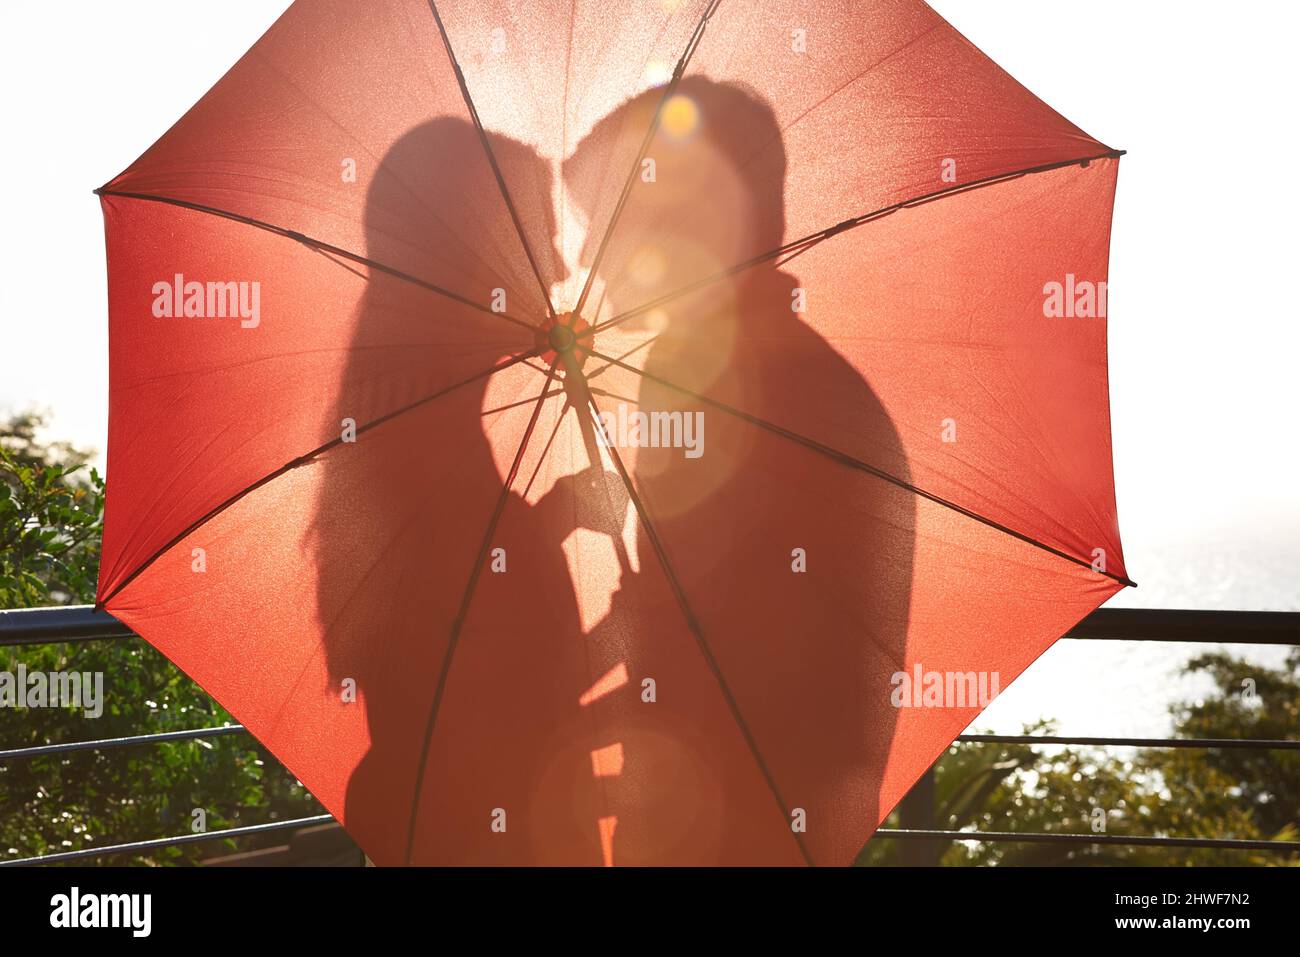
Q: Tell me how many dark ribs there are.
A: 8